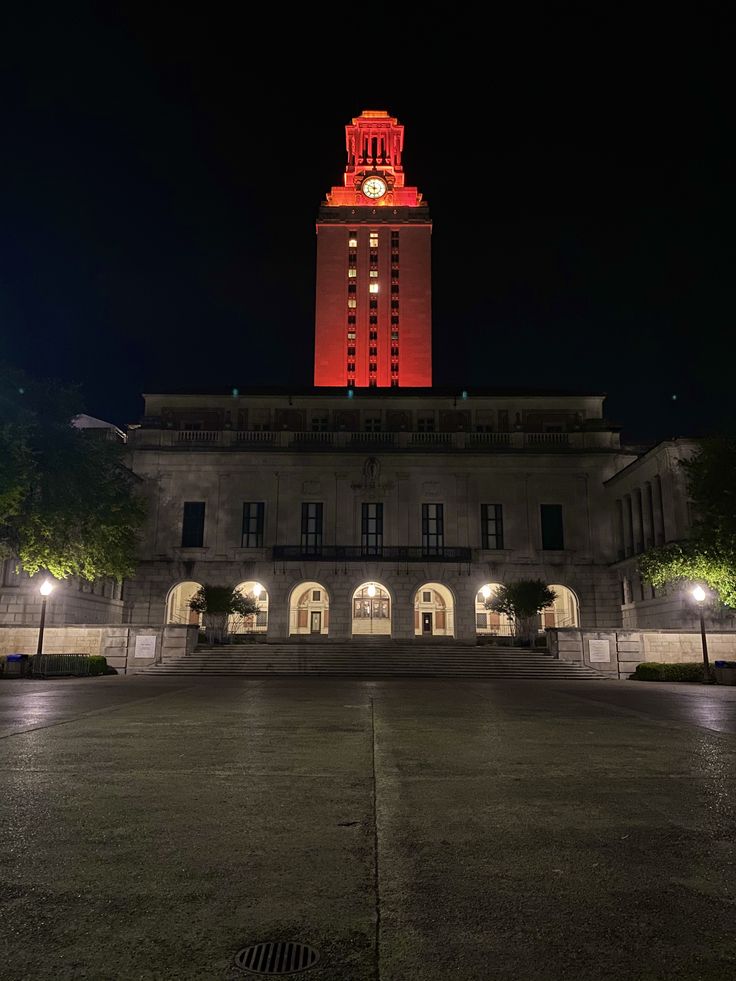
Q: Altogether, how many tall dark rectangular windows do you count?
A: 7